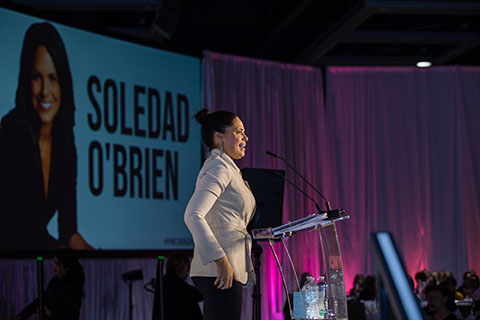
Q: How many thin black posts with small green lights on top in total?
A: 2